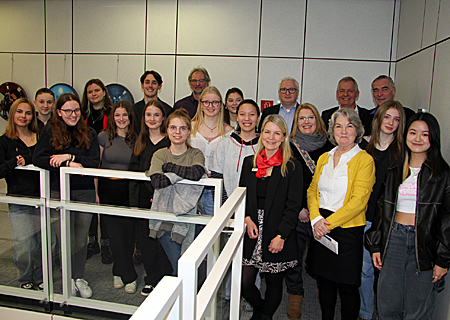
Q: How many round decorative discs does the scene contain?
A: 3